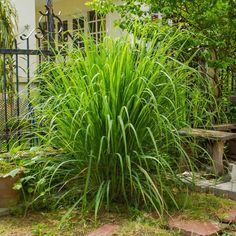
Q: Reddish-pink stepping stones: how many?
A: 3